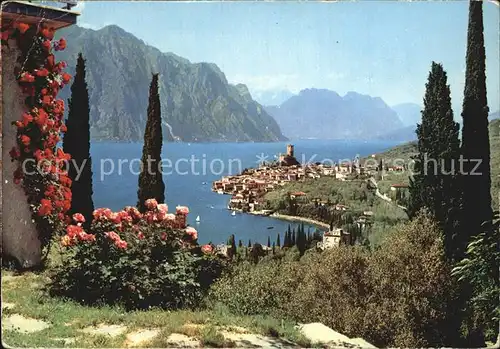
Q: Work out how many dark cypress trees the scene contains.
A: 4